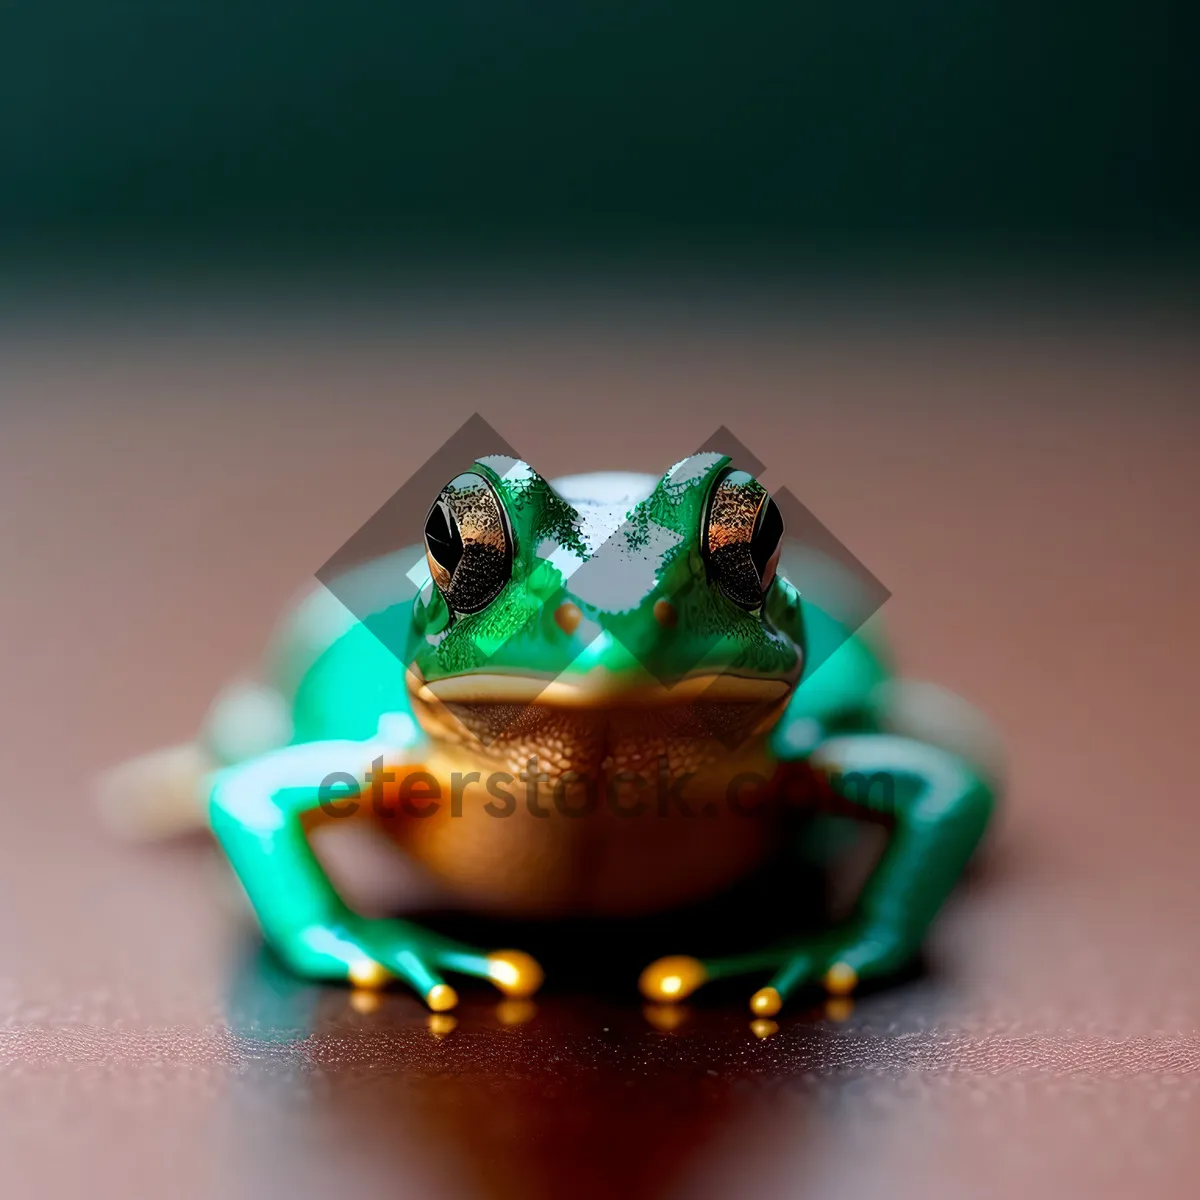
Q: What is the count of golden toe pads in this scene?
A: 6